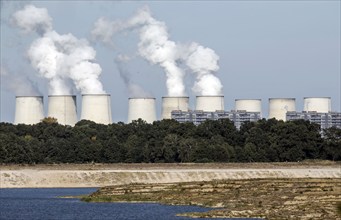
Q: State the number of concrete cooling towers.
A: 9